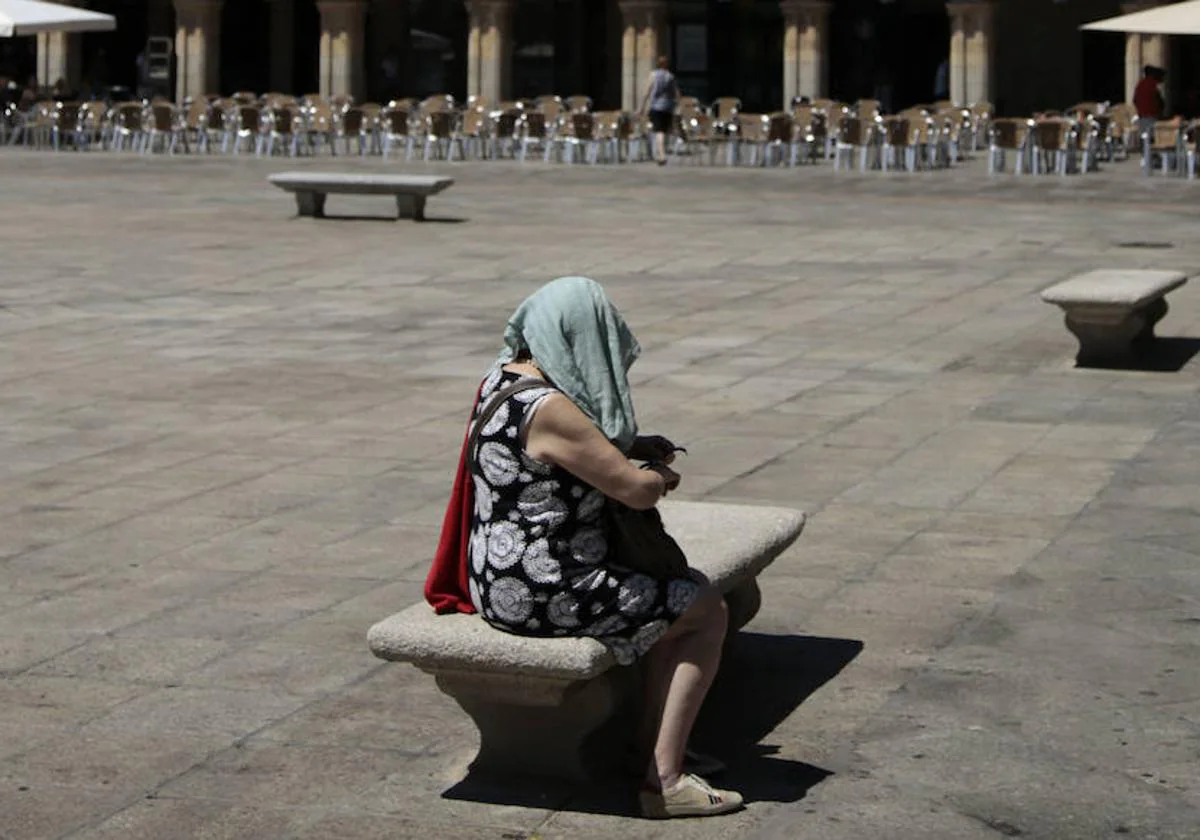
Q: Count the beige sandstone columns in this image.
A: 8